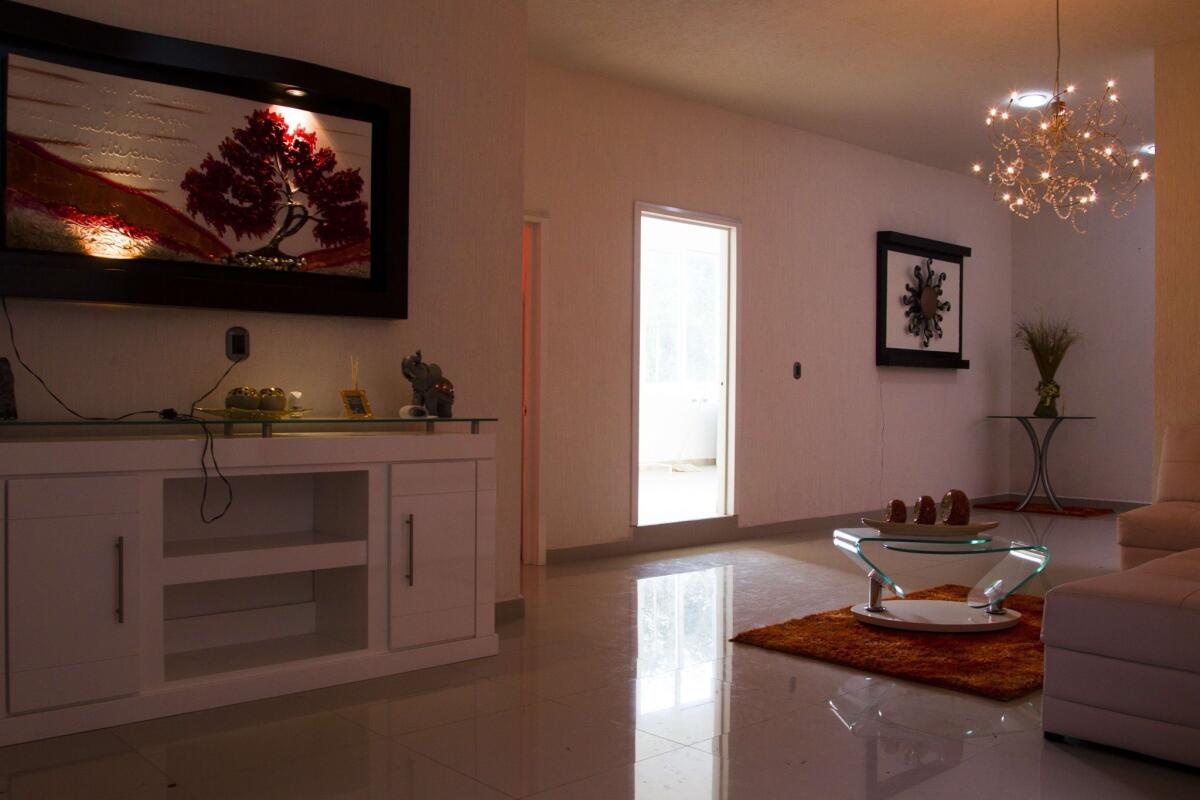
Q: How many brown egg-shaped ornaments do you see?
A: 3